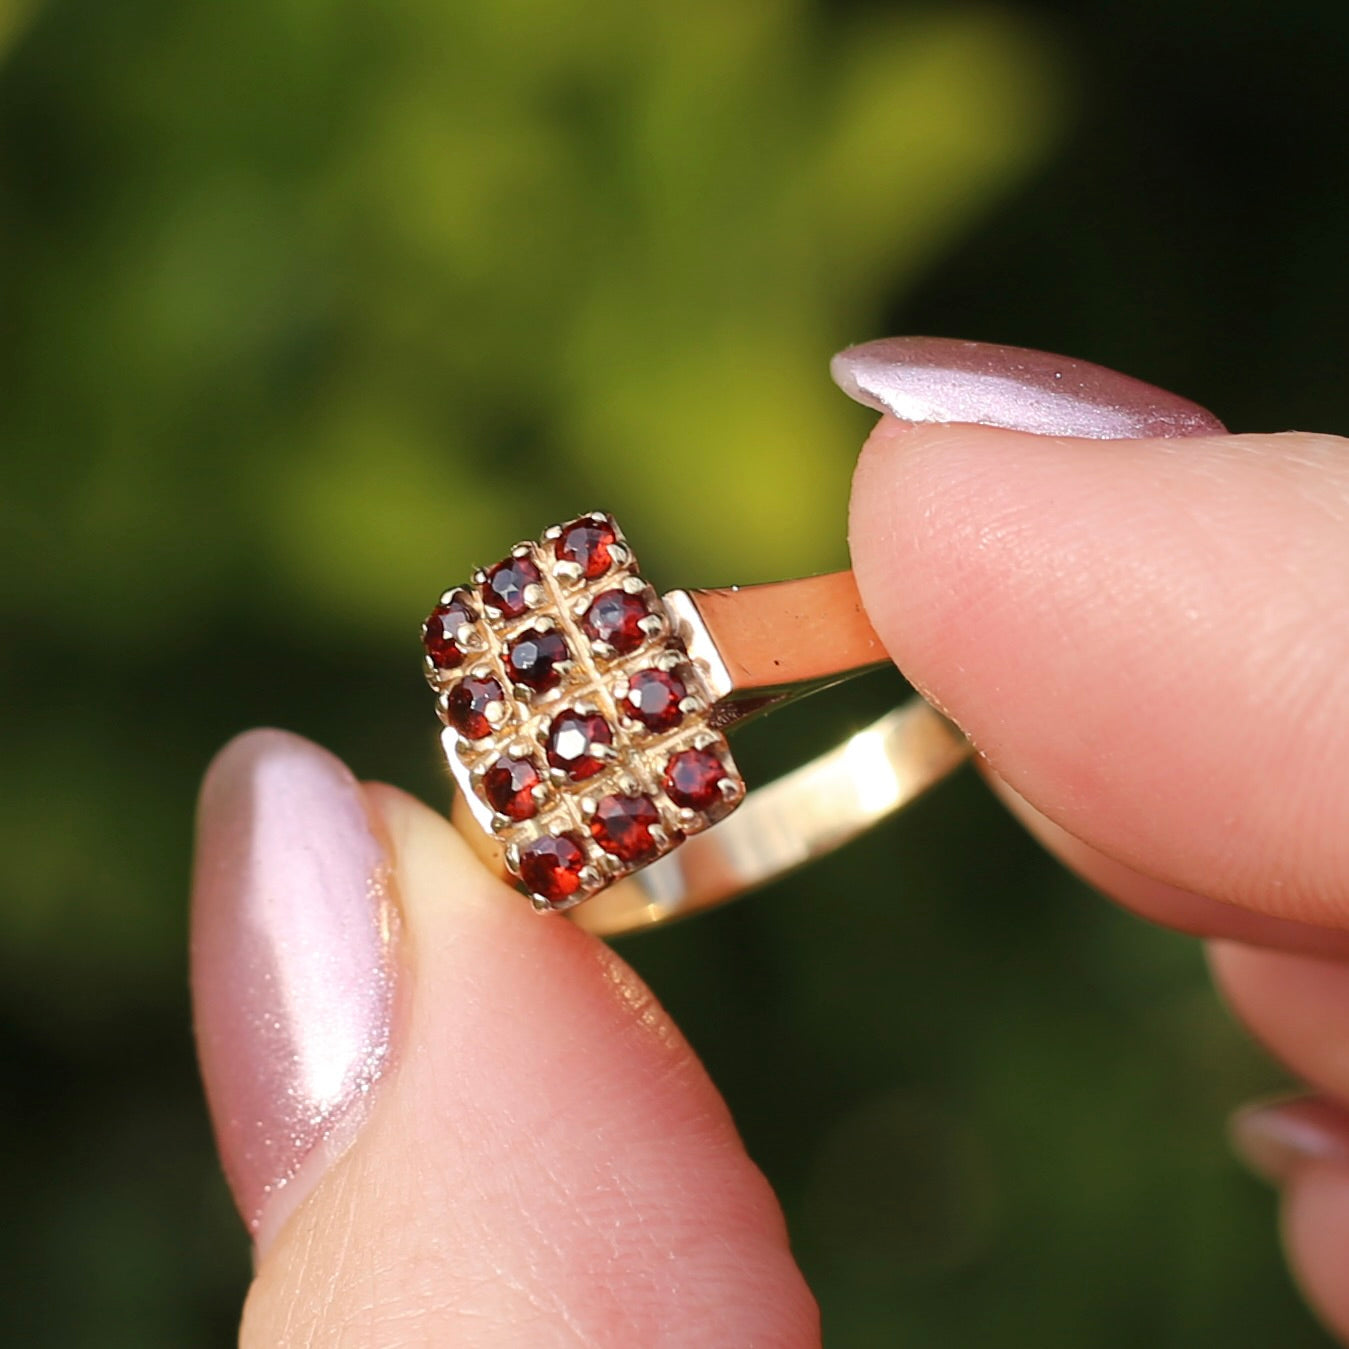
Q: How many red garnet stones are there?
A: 12